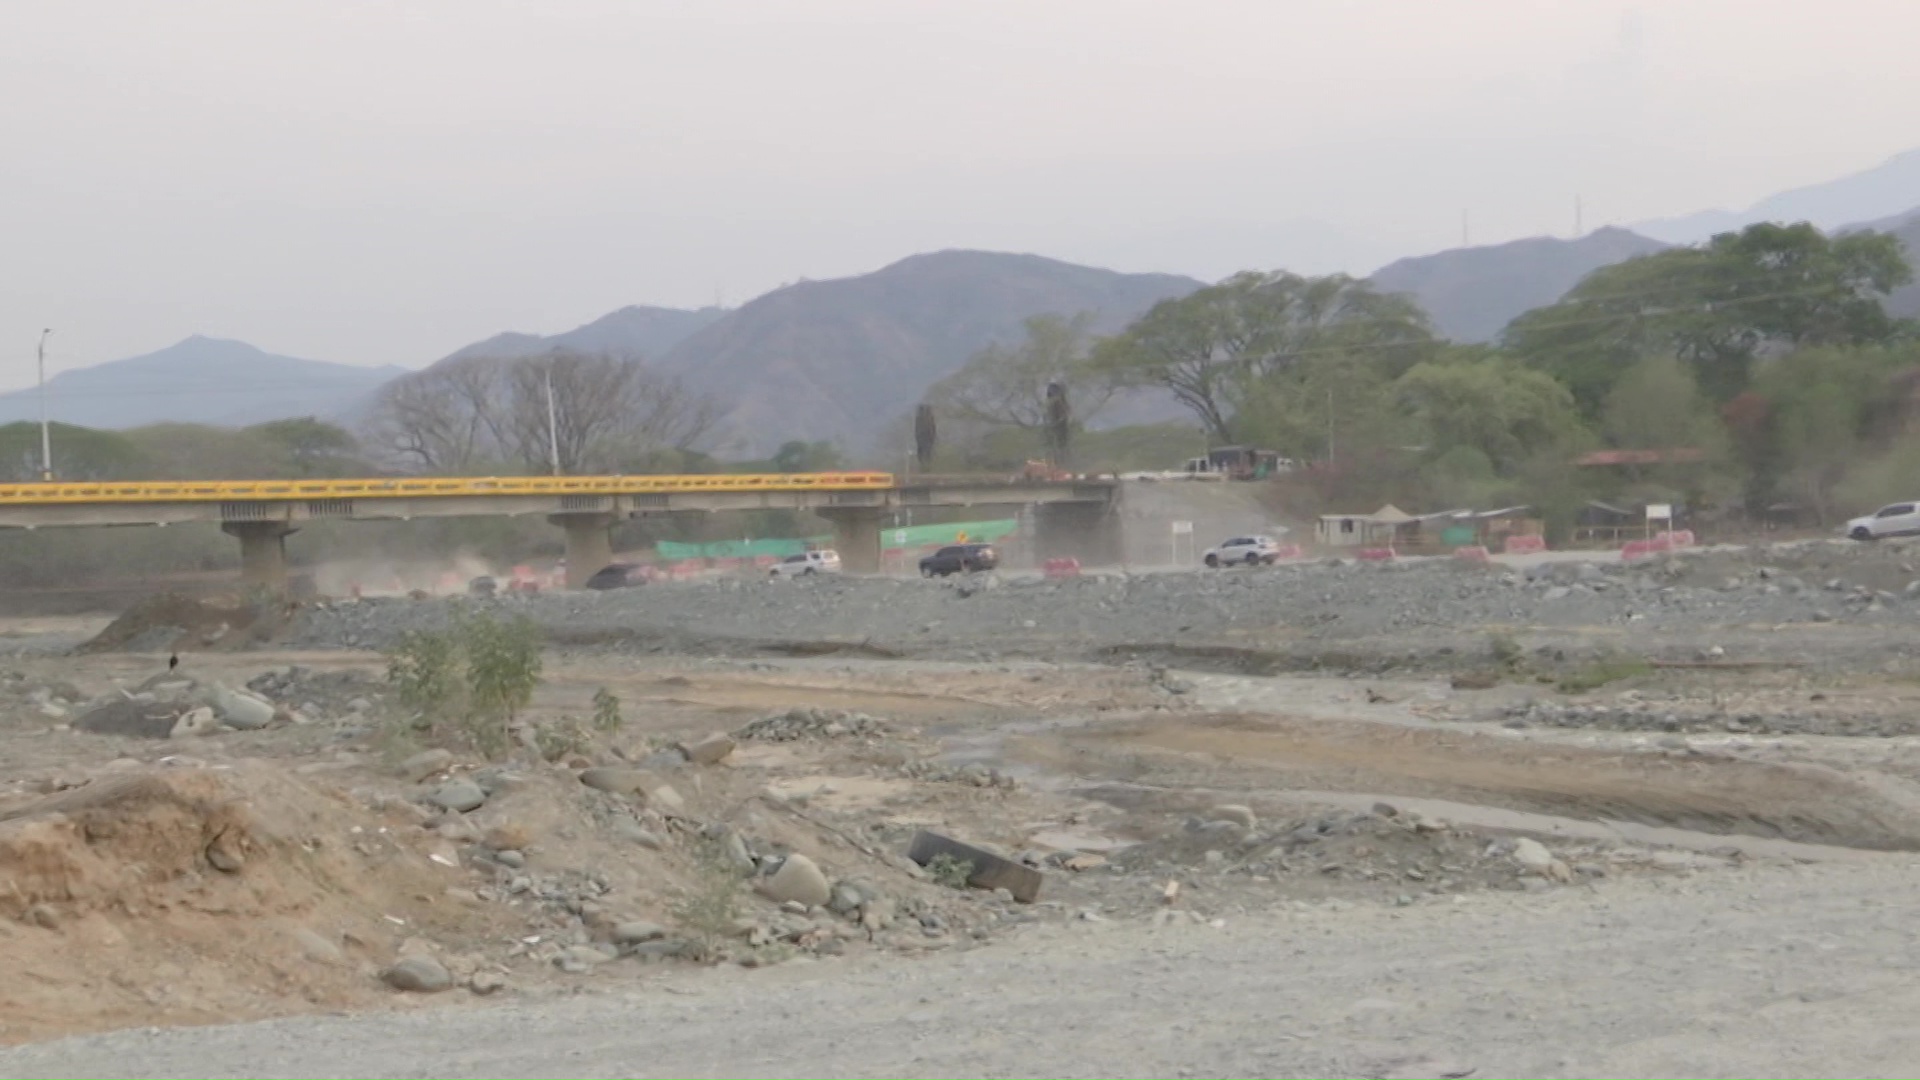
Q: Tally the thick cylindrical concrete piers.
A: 3